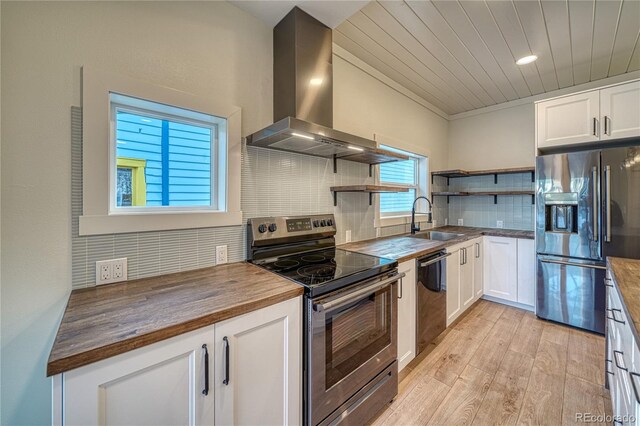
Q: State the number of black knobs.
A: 5